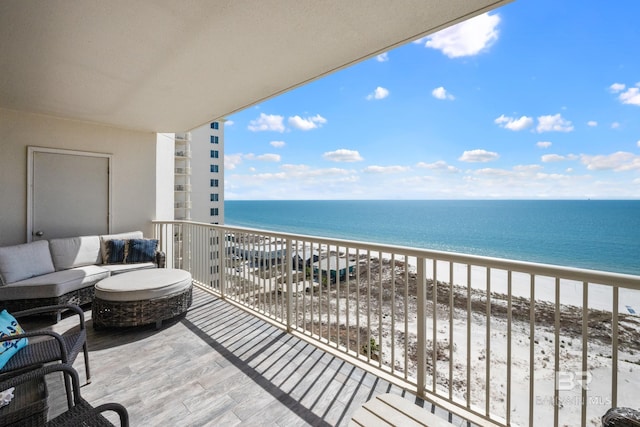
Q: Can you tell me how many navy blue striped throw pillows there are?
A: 2